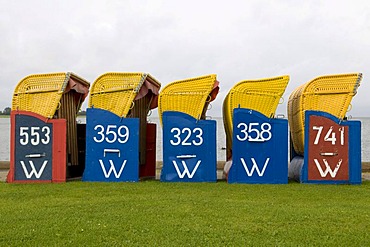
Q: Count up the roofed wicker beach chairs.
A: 5